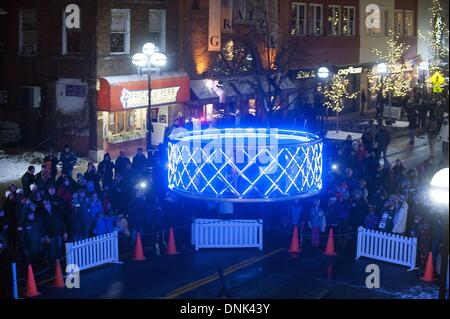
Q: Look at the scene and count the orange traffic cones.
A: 7